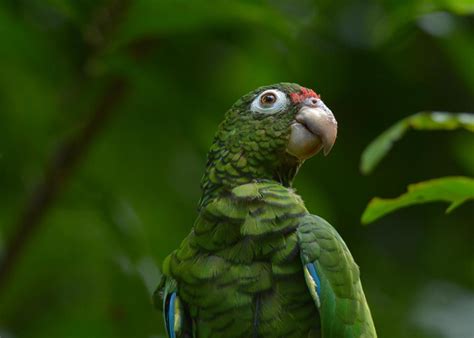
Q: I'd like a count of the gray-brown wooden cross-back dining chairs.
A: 0